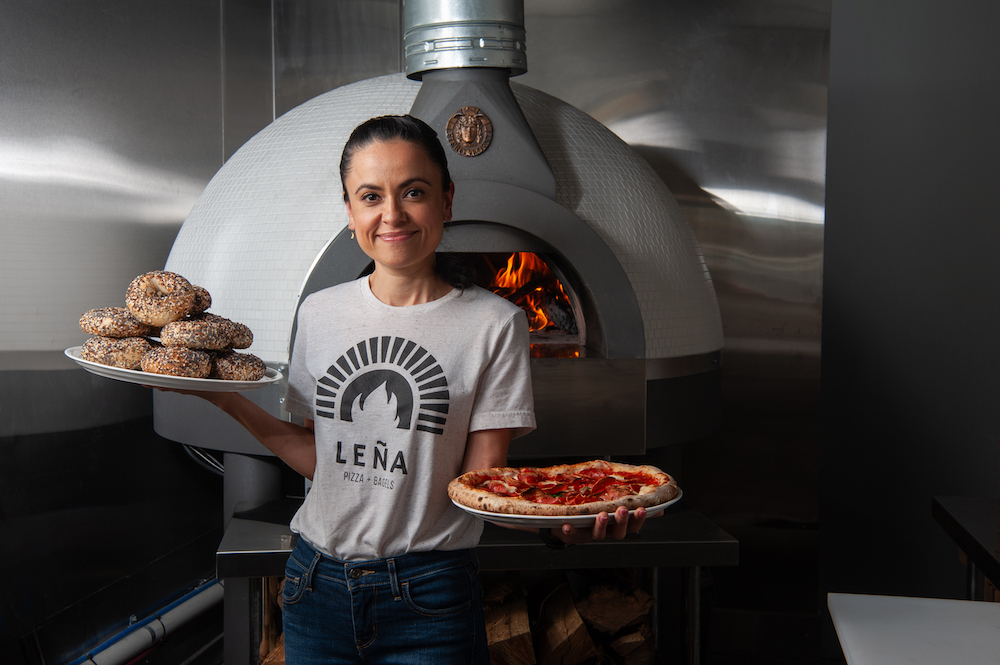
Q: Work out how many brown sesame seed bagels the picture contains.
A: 8